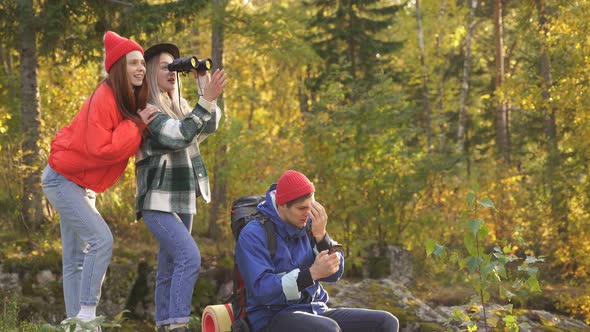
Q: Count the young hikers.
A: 3